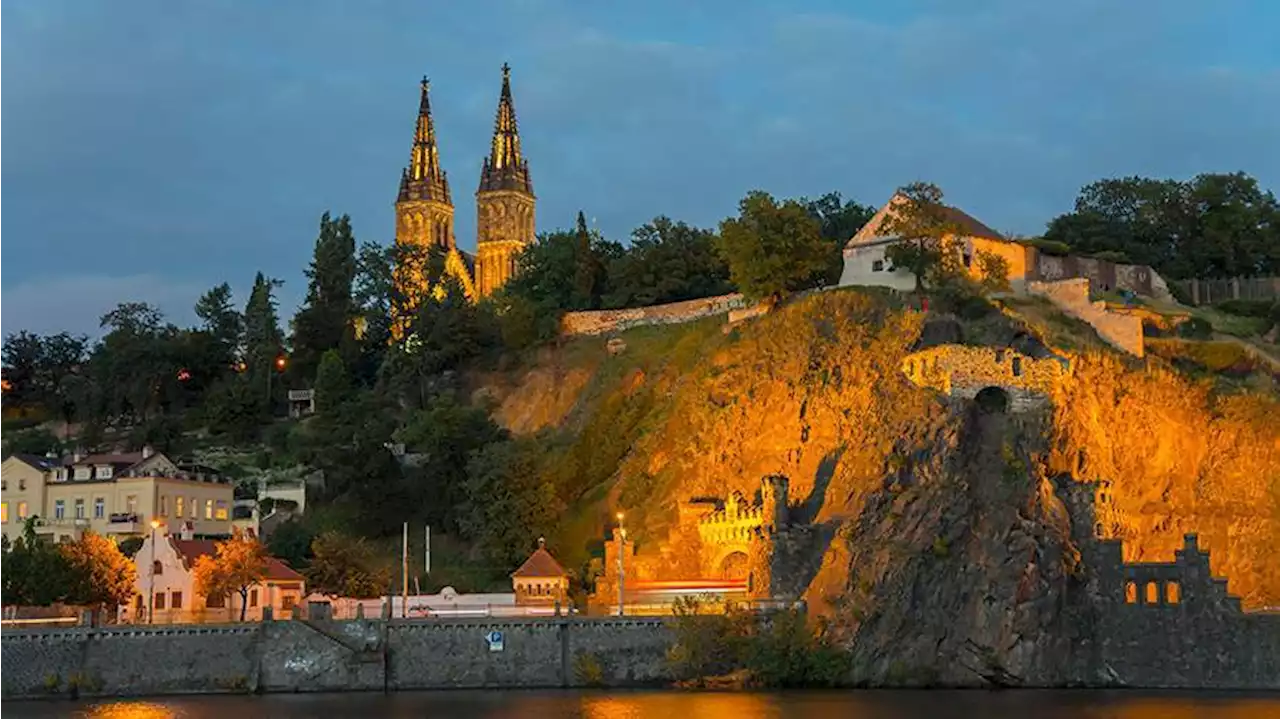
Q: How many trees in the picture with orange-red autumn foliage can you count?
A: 2